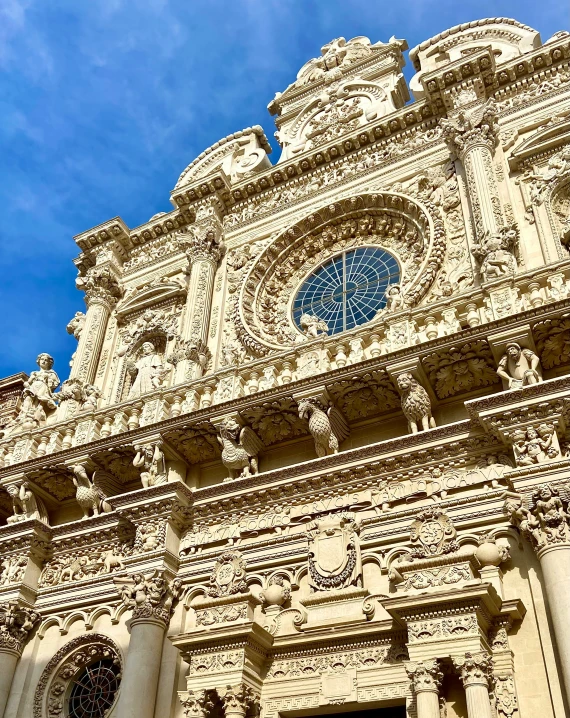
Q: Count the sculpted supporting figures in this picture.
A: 7